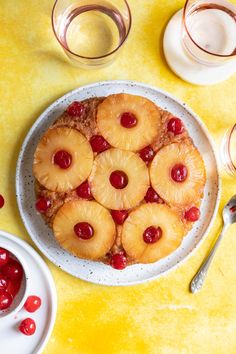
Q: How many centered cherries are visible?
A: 6